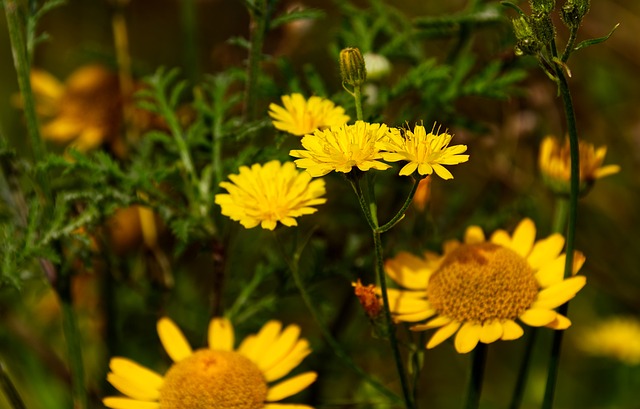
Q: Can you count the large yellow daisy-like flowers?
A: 2